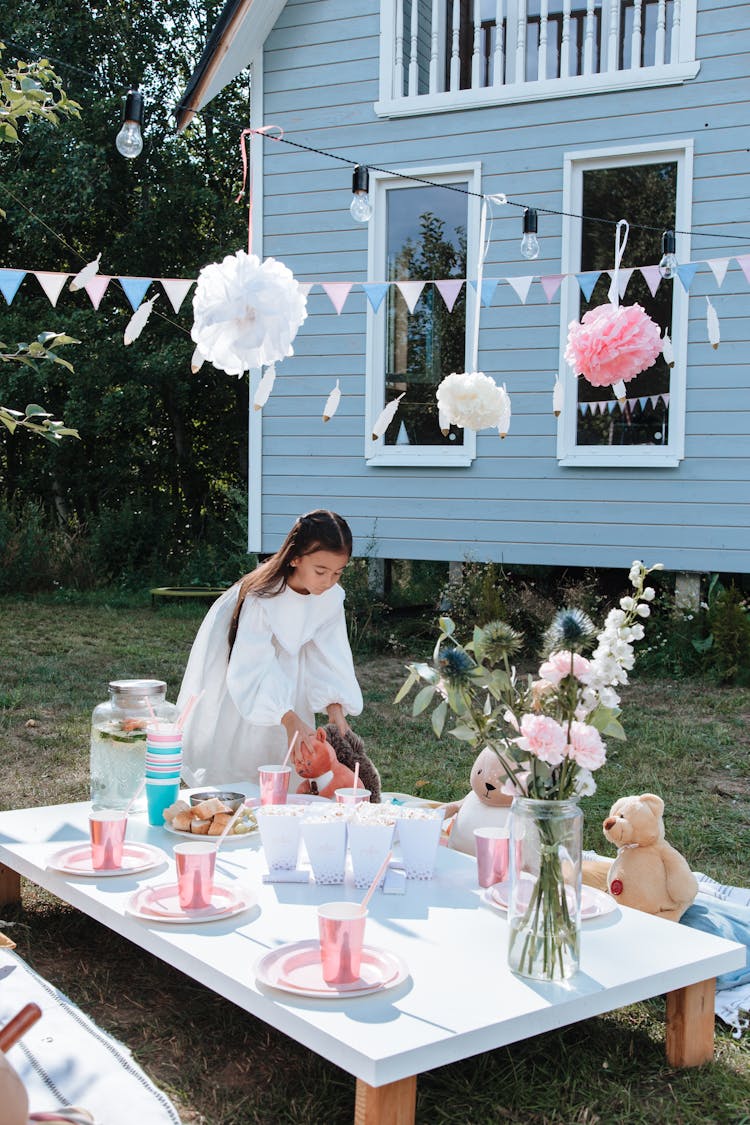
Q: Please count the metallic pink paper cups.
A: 6